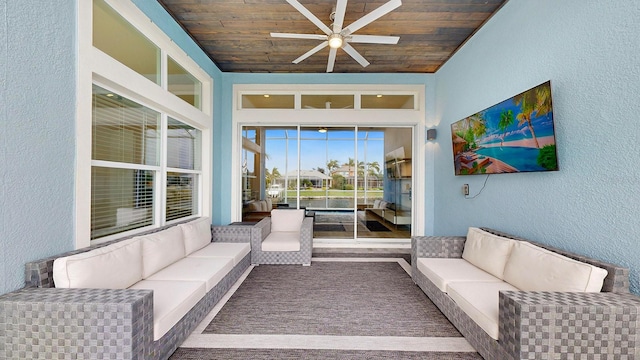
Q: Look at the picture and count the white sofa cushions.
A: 12